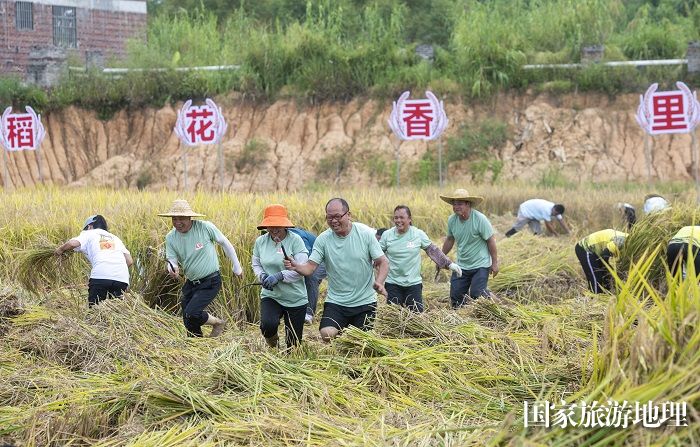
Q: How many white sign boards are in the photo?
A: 4